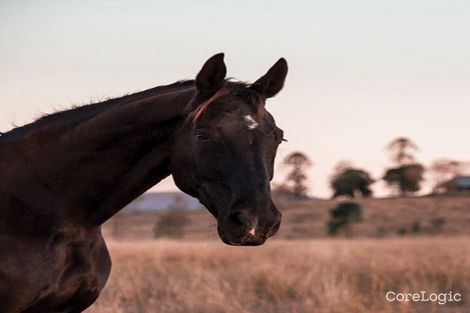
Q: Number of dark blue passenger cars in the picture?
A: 0